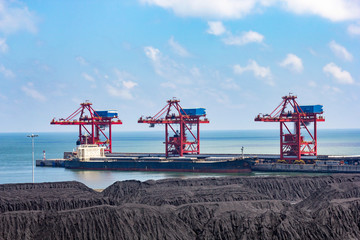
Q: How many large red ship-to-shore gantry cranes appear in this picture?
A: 3